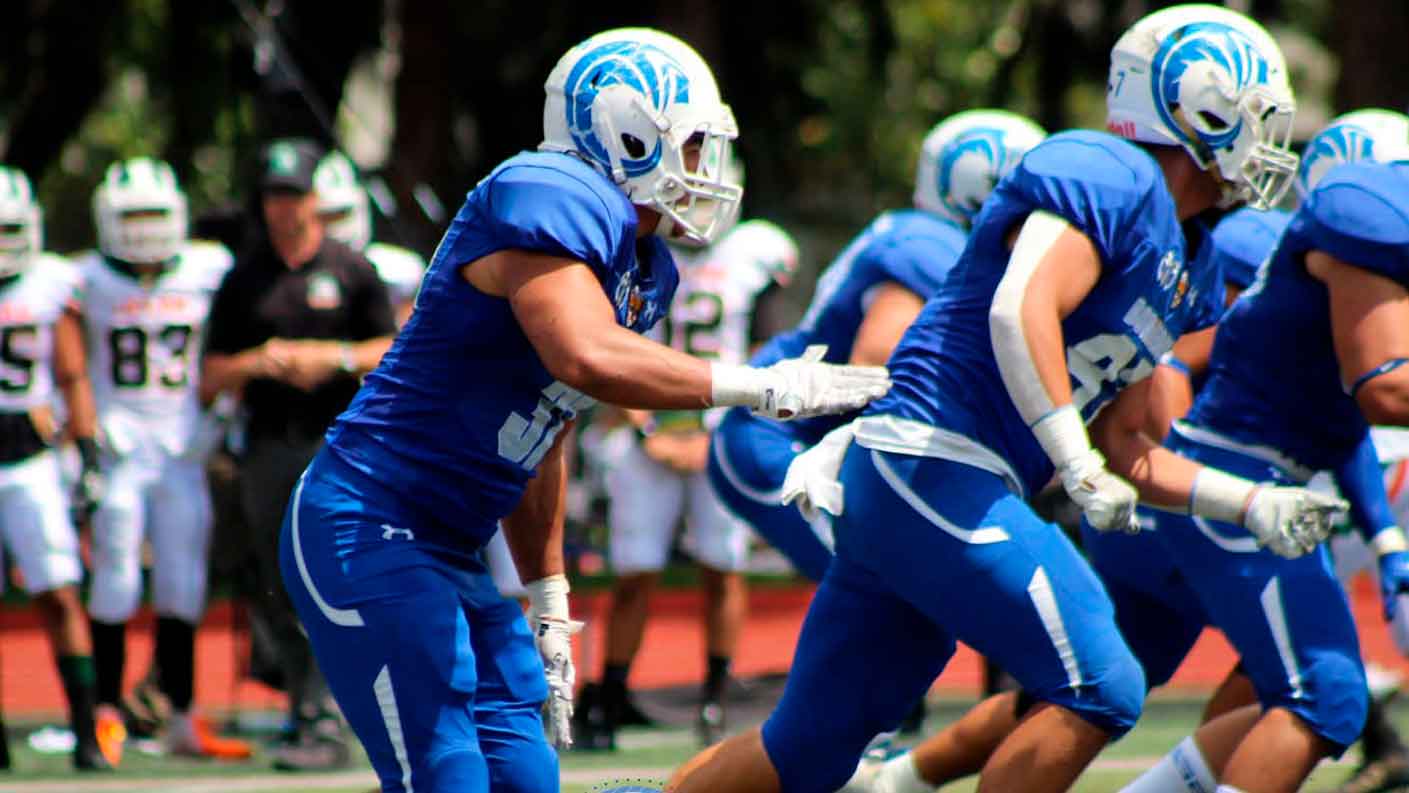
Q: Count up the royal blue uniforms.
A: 5